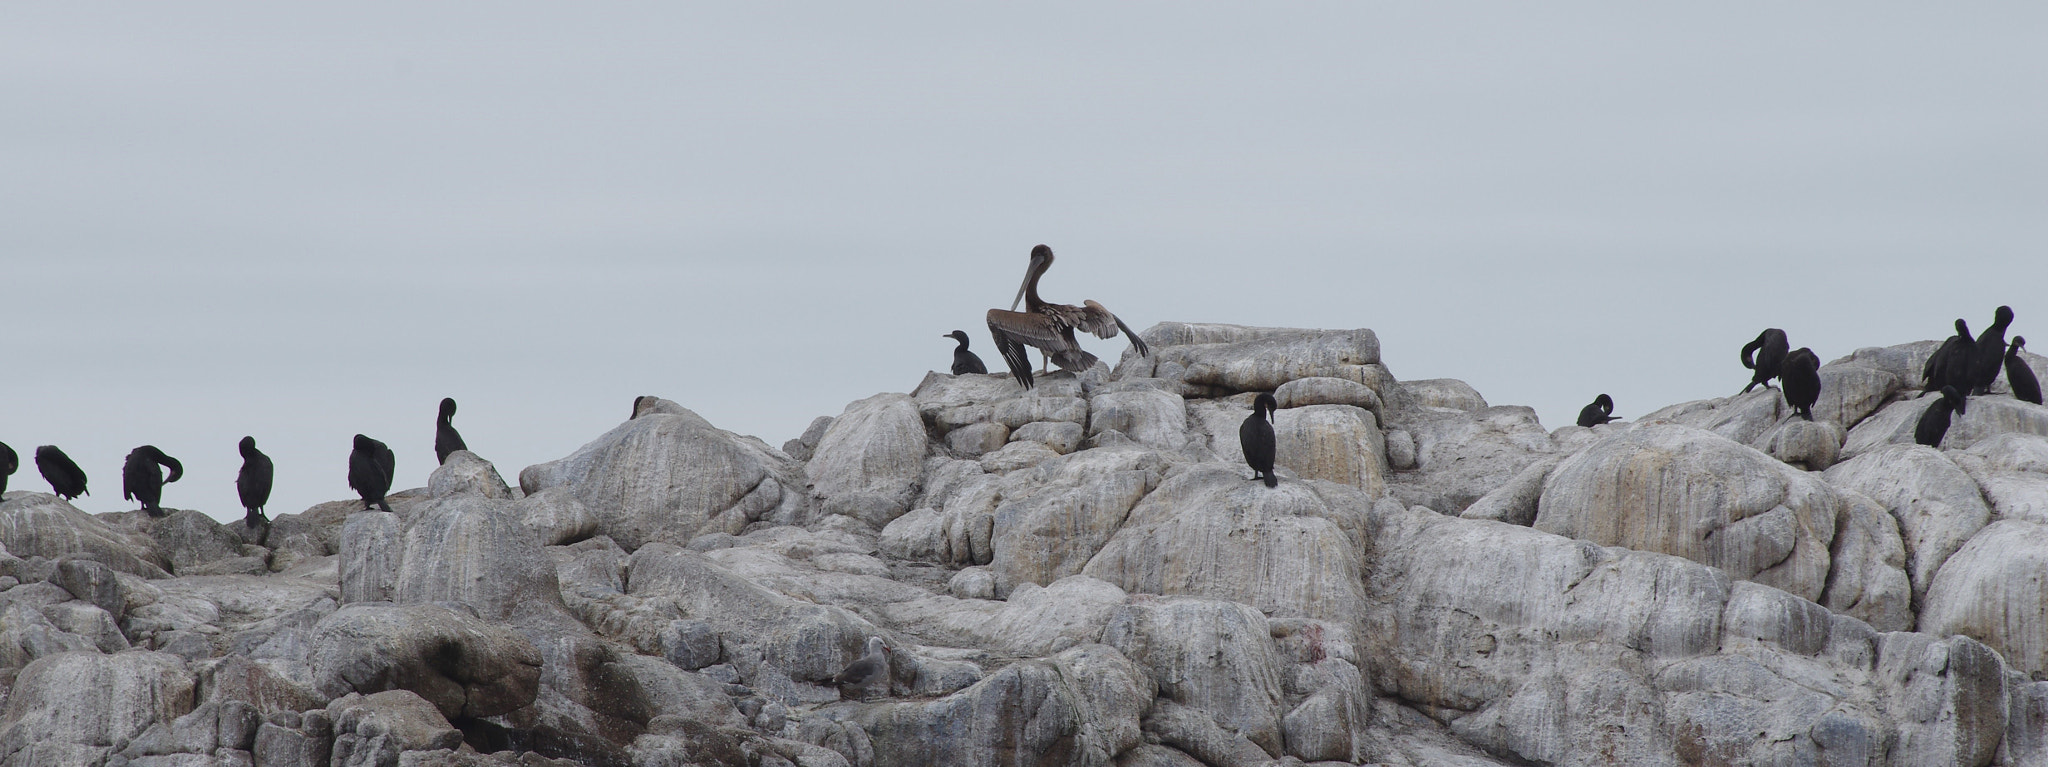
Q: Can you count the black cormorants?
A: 15